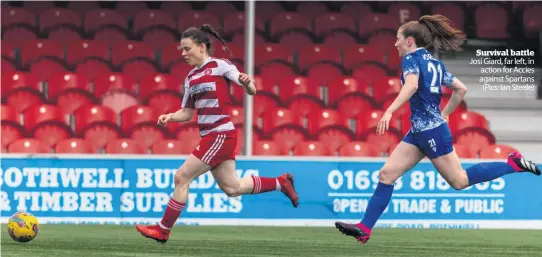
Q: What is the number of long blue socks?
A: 2